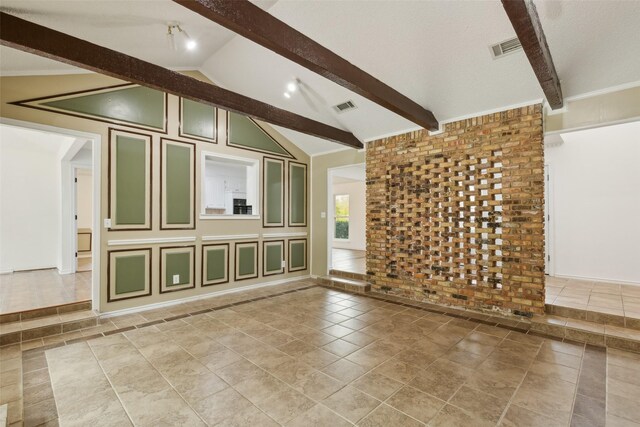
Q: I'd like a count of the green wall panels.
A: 13